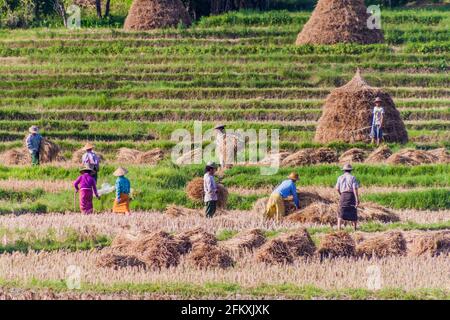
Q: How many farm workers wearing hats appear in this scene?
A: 9